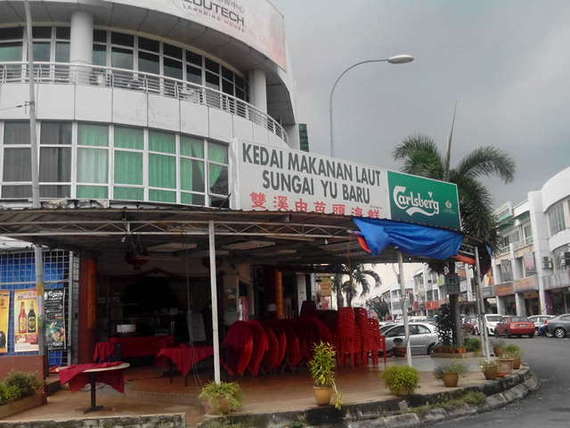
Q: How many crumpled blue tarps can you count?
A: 1